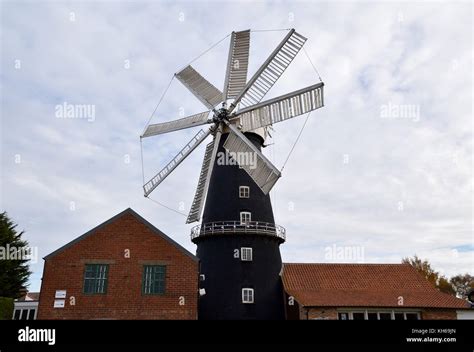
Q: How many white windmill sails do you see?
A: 8